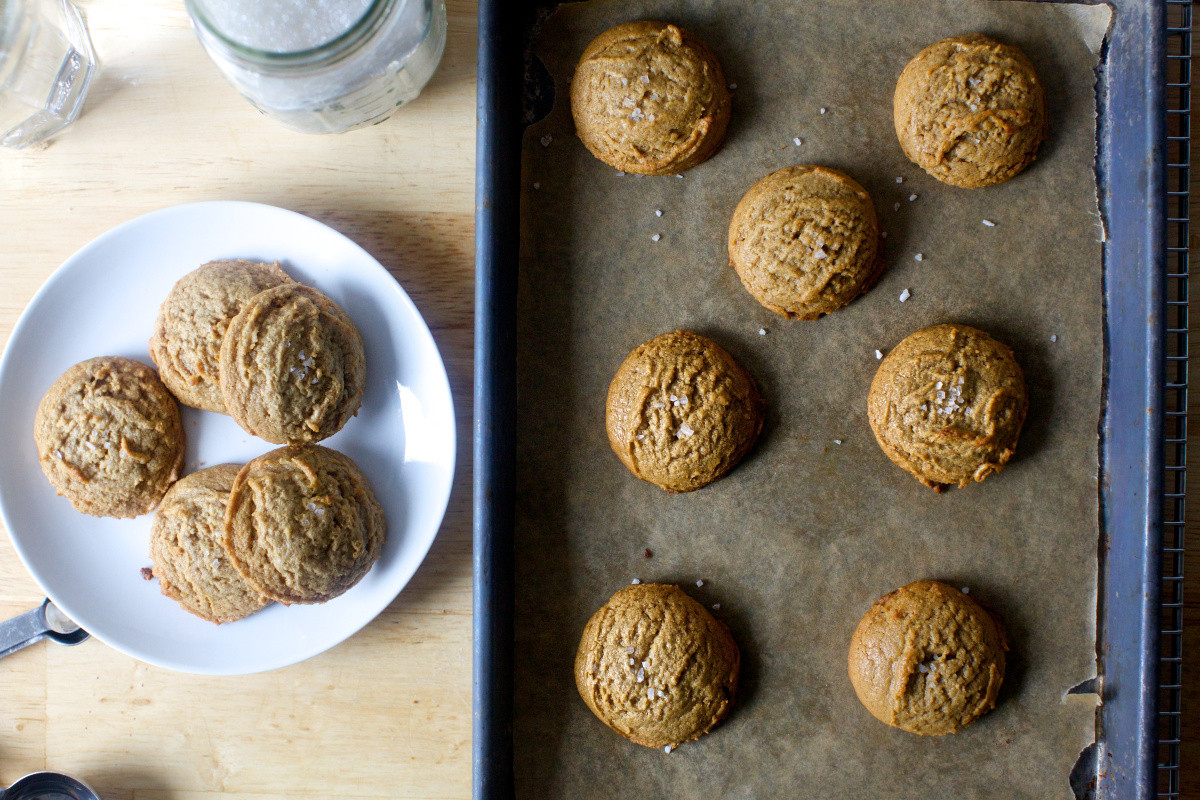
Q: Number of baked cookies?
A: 12